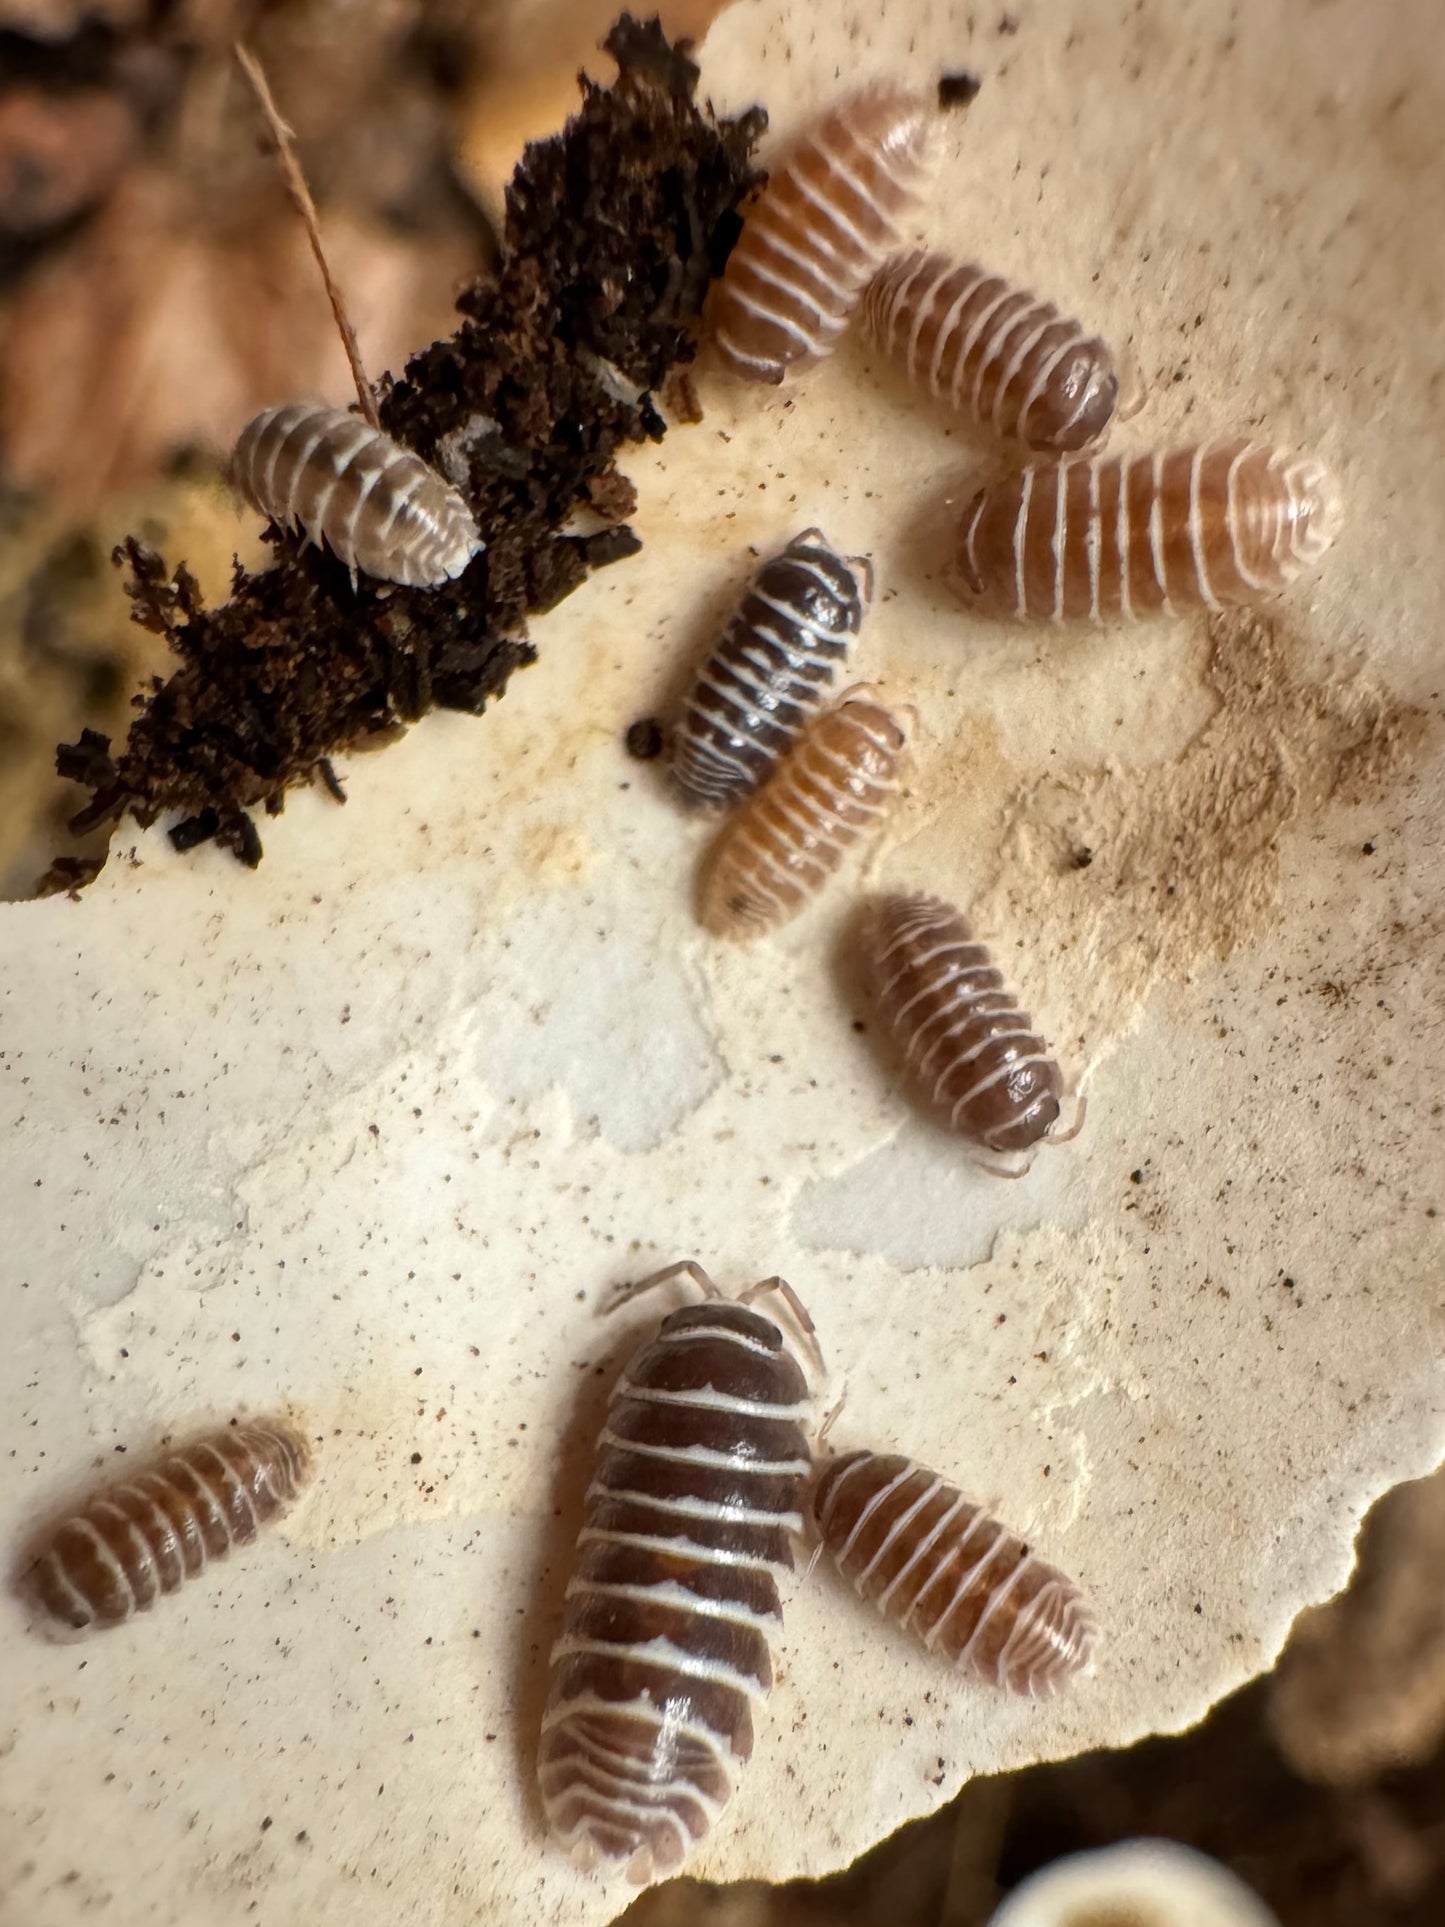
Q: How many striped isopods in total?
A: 10